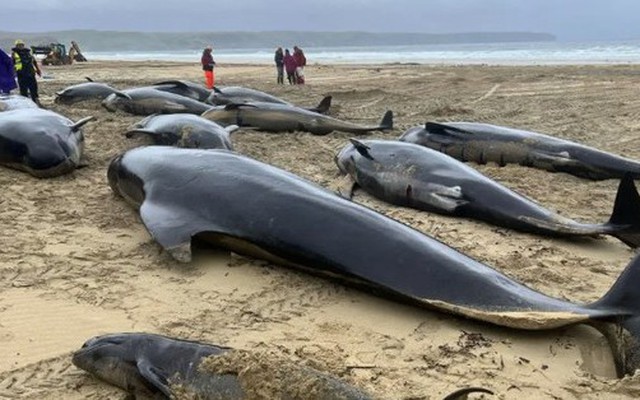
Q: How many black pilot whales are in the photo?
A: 12